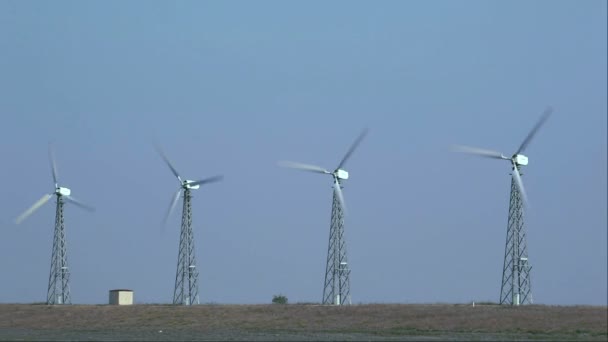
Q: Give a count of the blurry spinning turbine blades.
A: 12